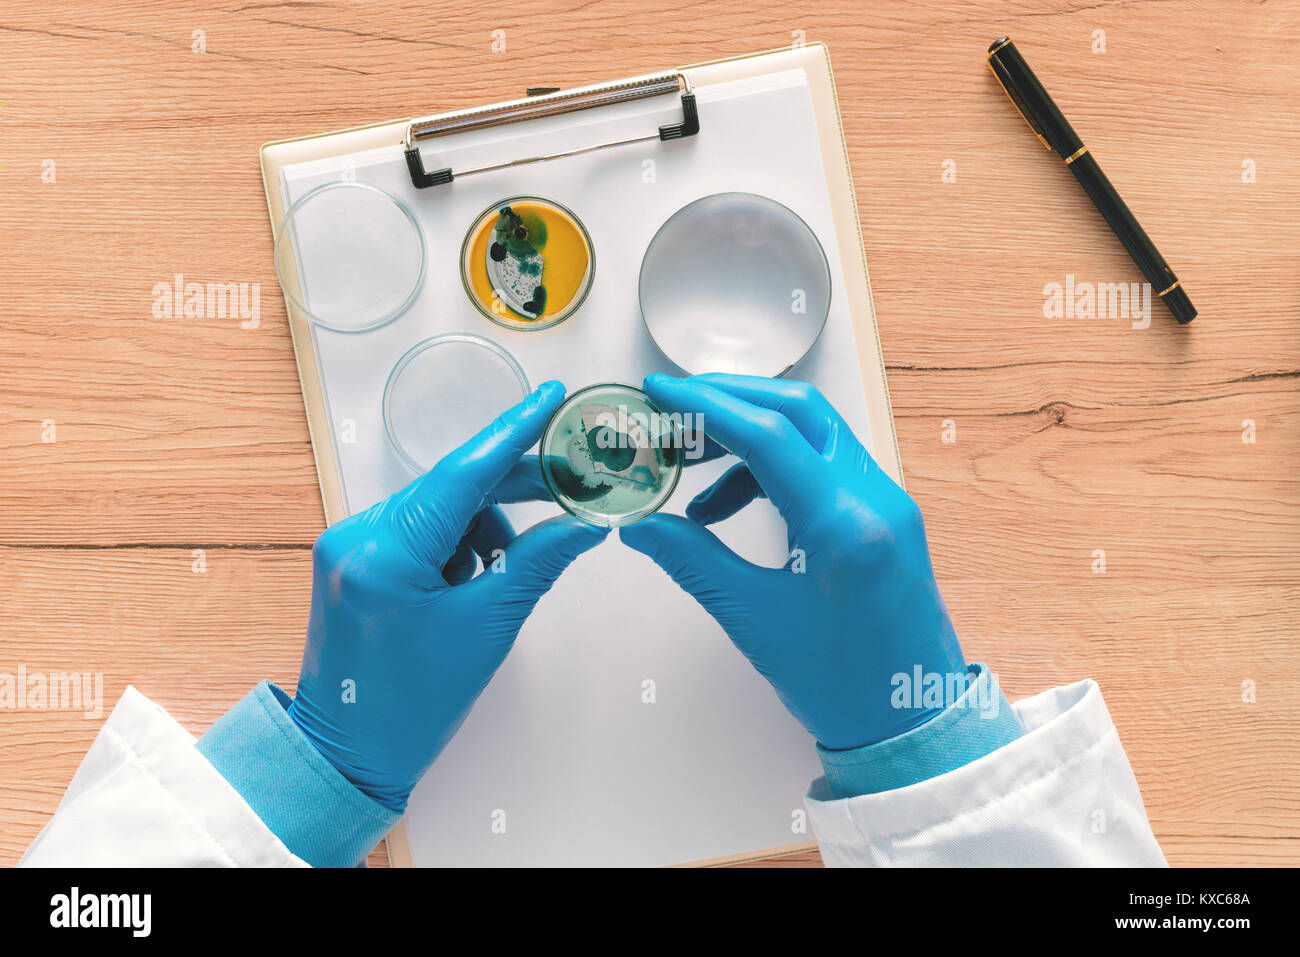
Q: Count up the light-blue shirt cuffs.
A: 2